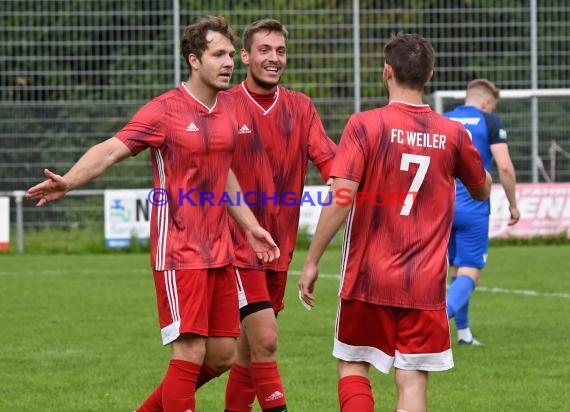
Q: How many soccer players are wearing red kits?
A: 3